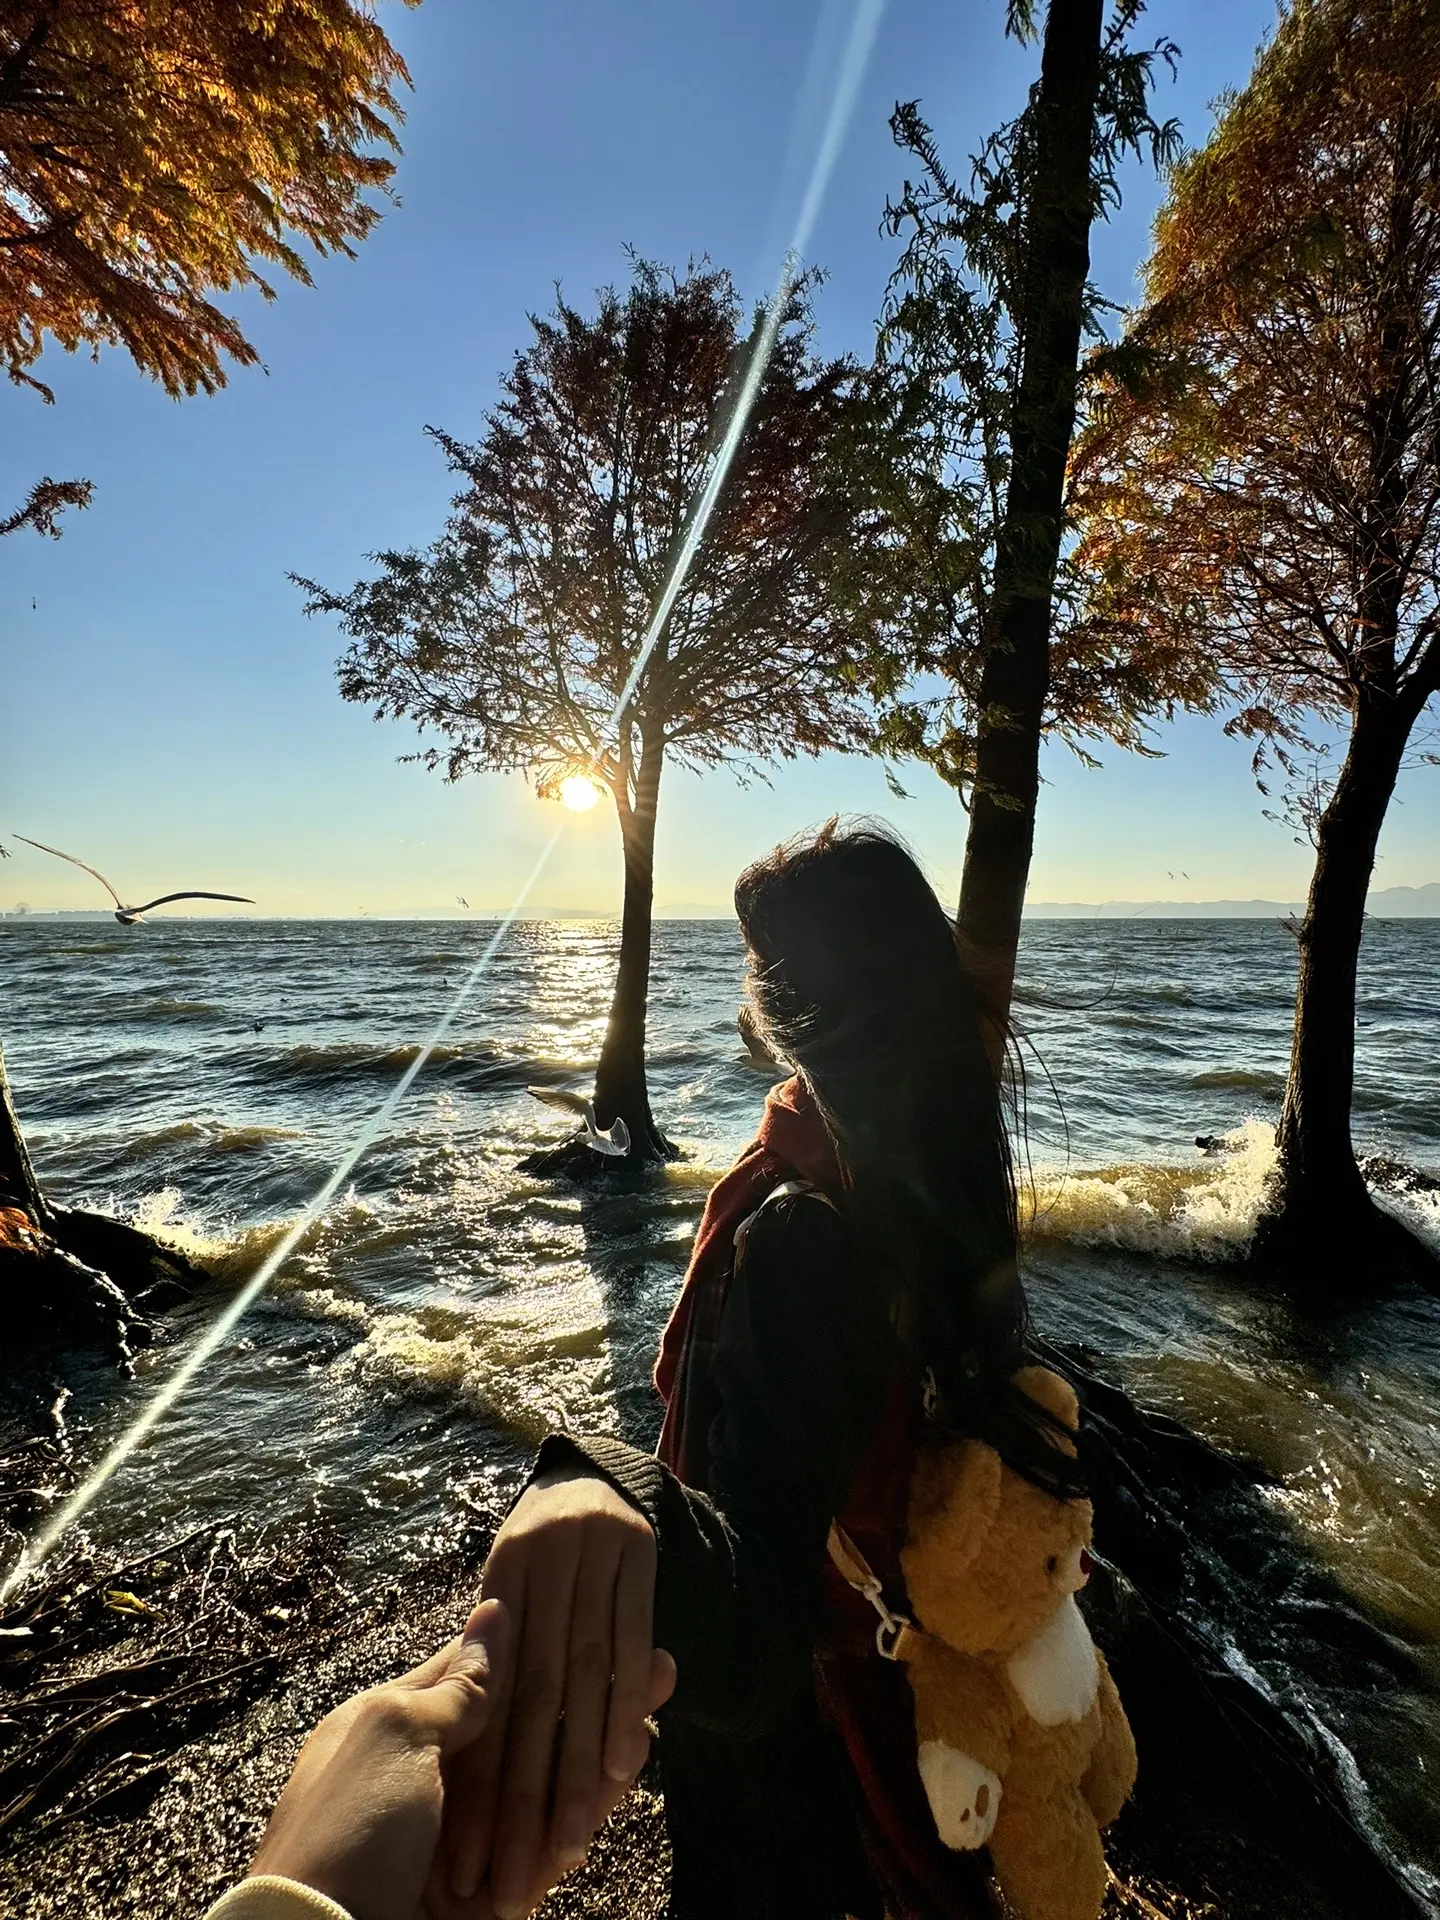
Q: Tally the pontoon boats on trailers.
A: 0